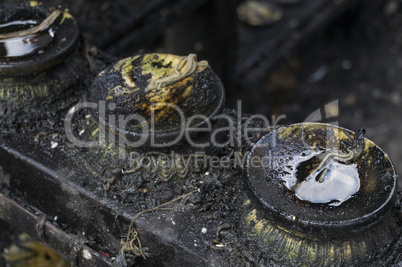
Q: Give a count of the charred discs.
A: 3